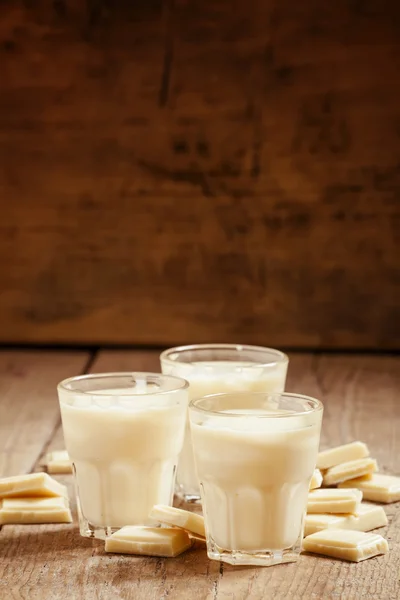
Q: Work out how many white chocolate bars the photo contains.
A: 12